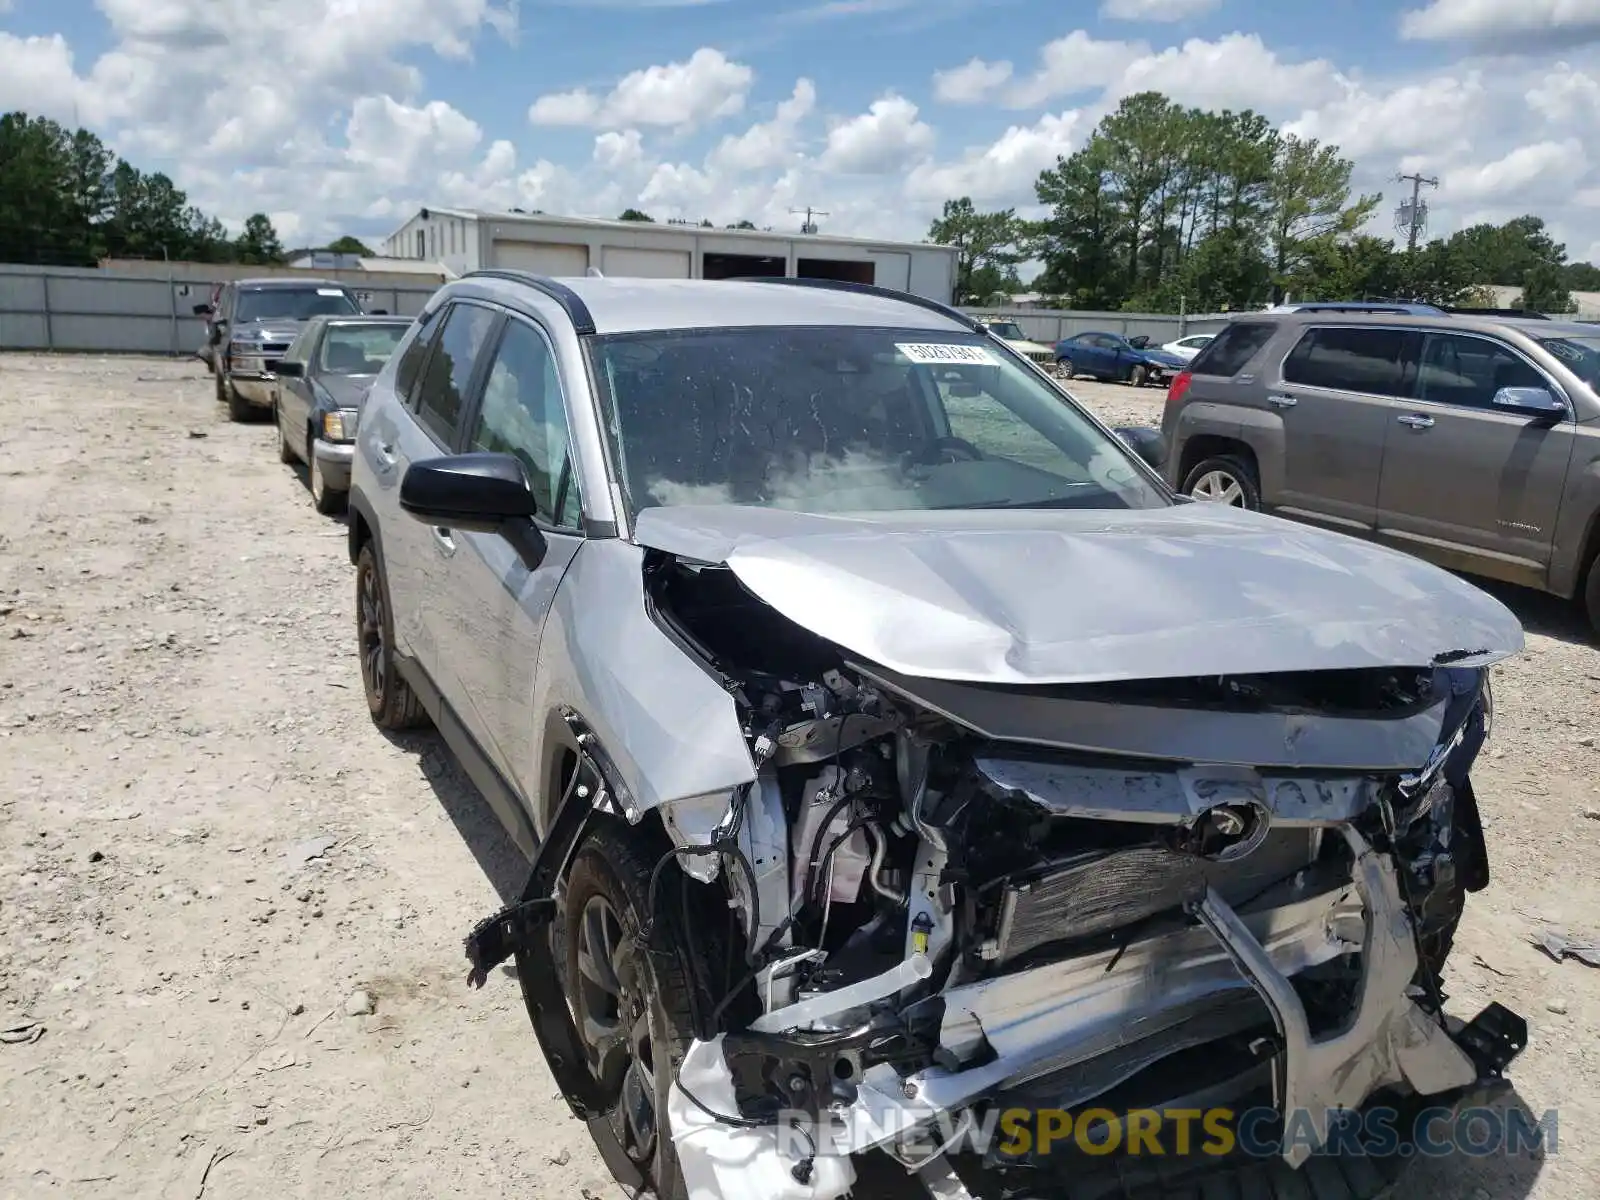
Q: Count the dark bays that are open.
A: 2